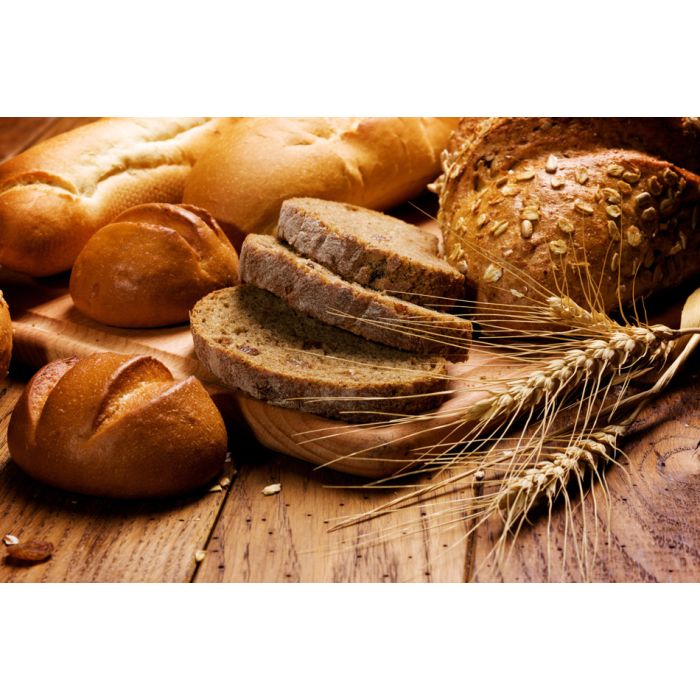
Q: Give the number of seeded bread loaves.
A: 1